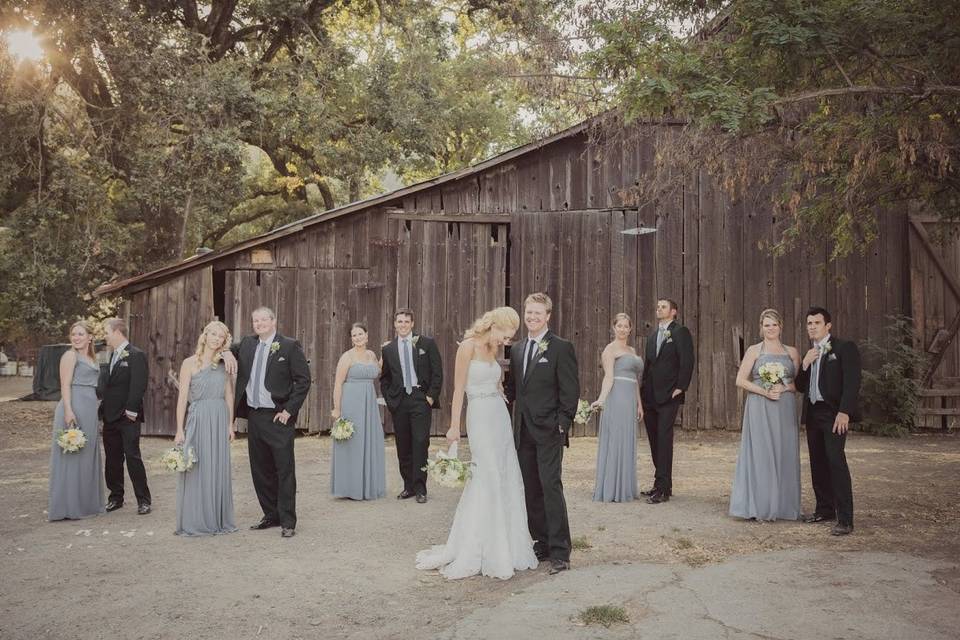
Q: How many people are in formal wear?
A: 12